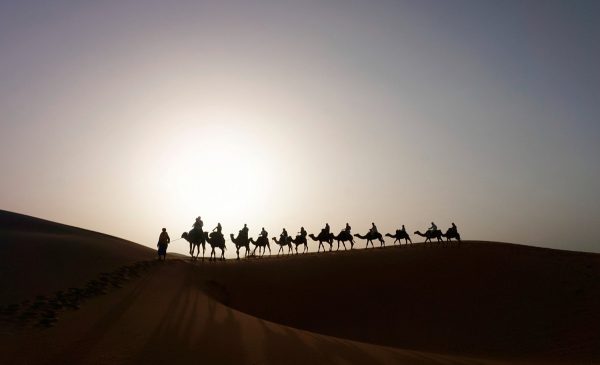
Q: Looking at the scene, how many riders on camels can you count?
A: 12